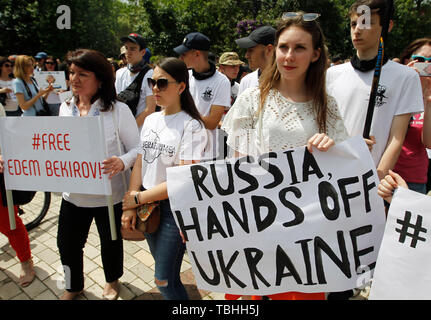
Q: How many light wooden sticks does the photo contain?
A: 2